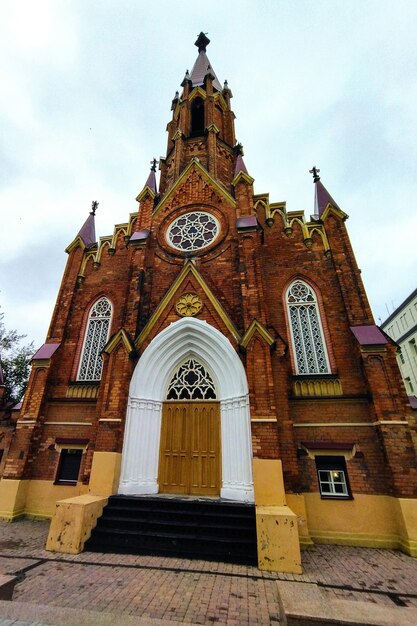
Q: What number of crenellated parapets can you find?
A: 2